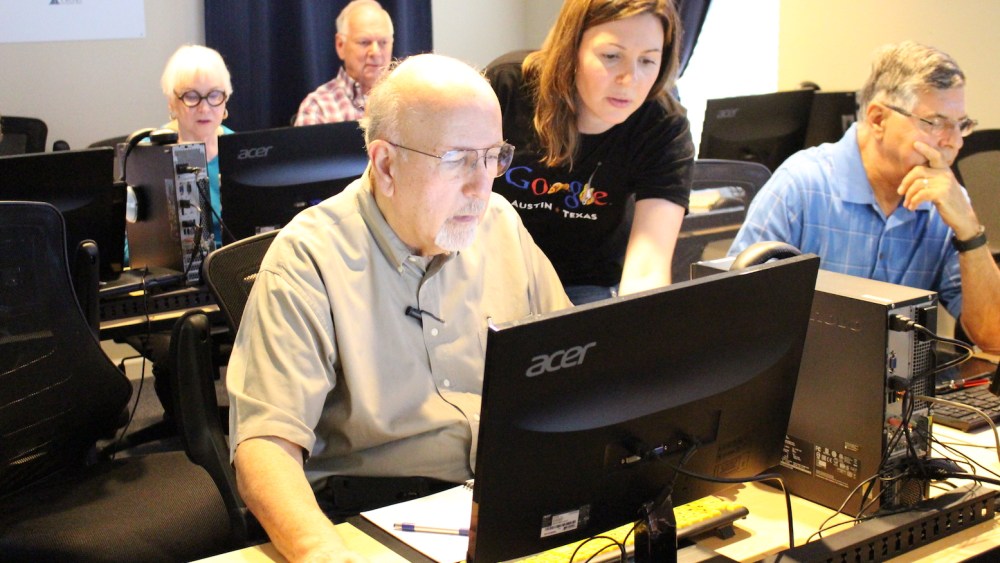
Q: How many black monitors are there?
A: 4